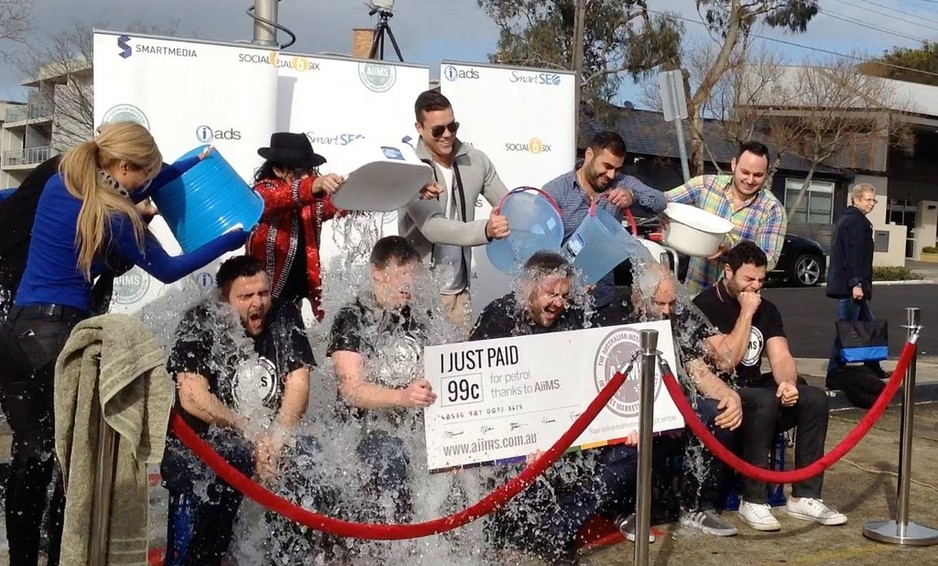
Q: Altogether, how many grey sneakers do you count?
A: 2